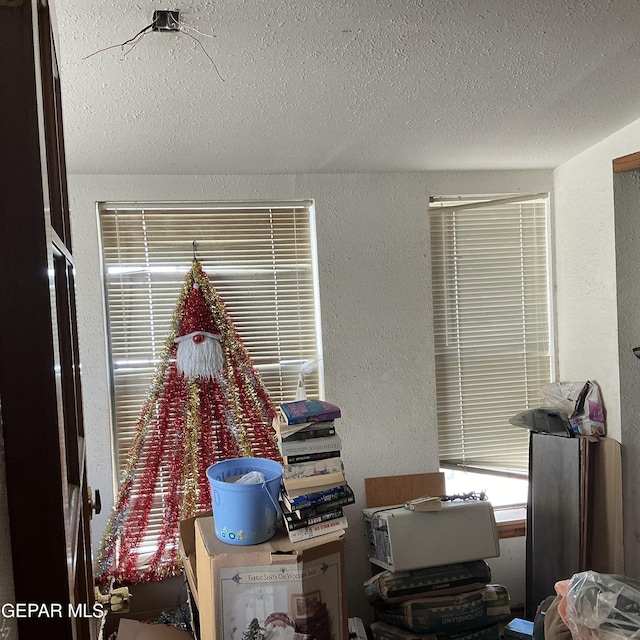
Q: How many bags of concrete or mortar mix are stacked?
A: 3